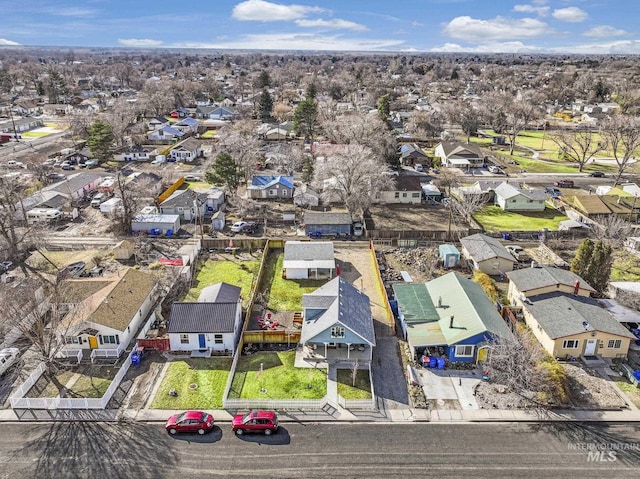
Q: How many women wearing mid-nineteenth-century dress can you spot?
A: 0